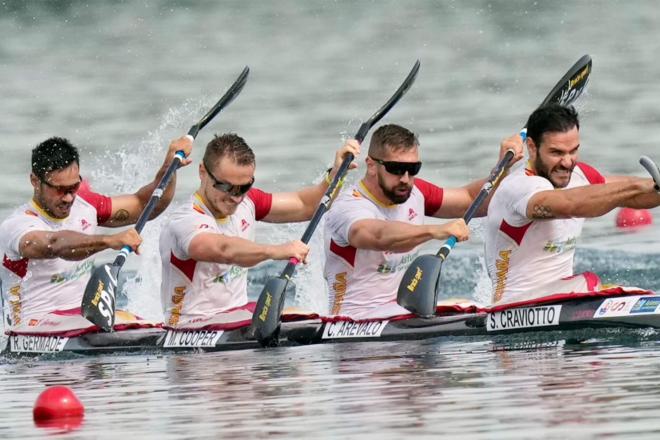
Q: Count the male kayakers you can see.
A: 4